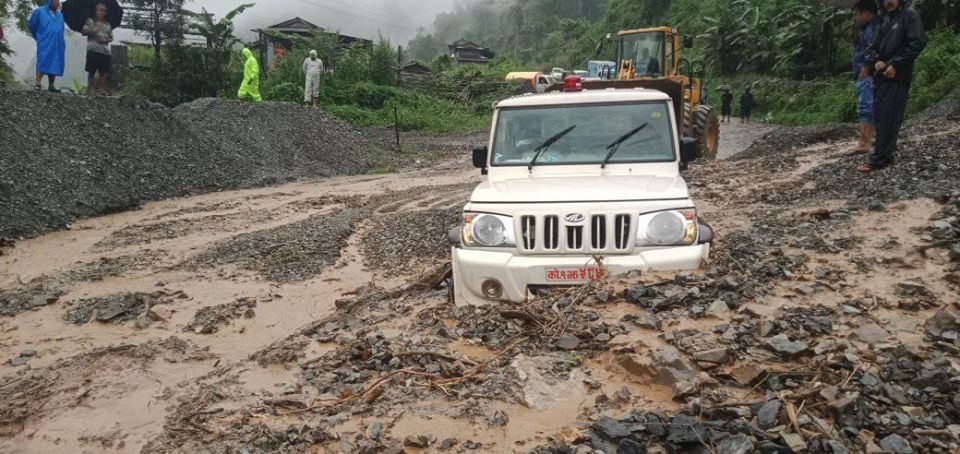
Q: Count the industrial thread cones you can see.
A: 0